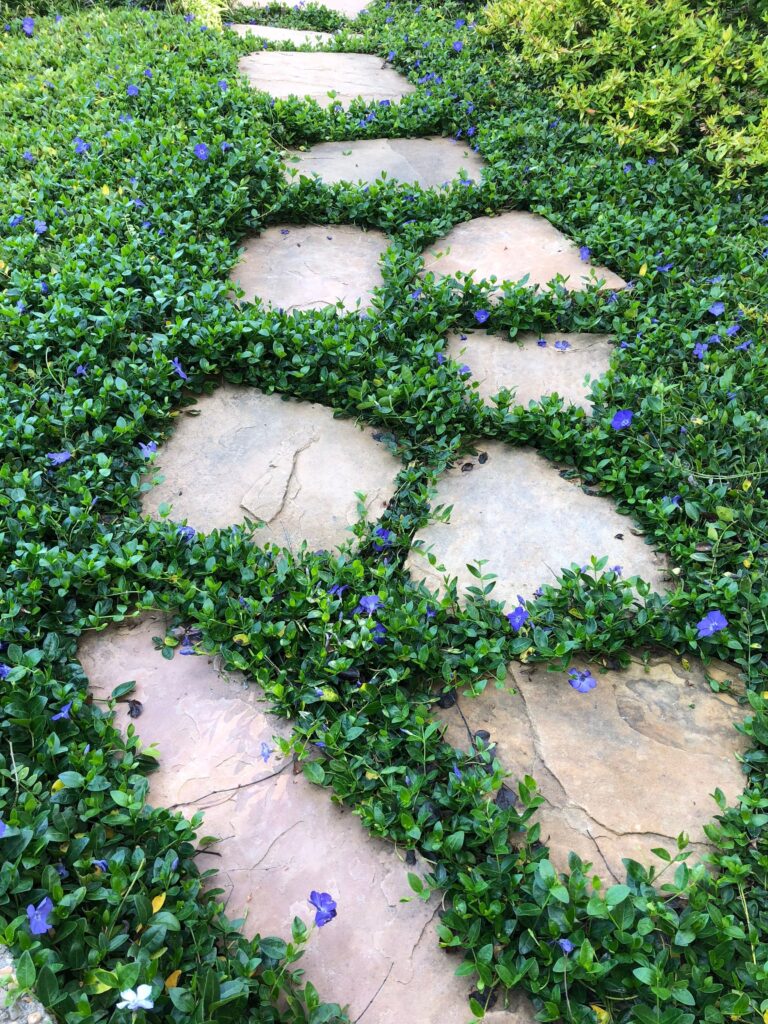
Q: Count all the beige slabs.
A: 11